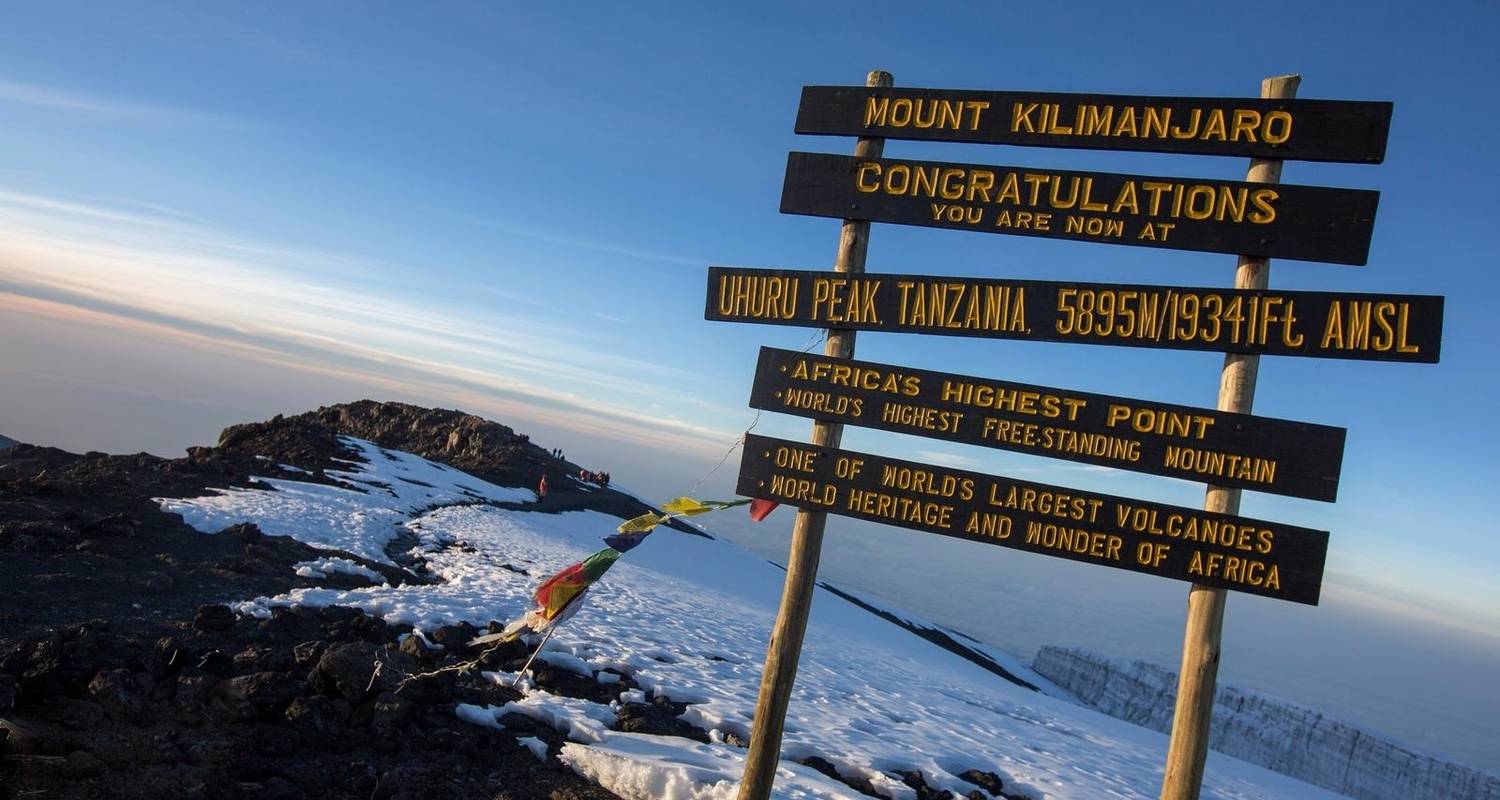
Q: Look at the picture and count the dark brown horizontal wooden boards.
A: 5